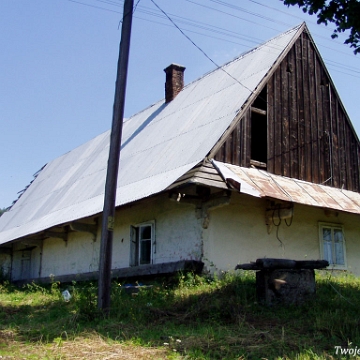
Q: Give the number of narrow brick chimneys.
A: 1